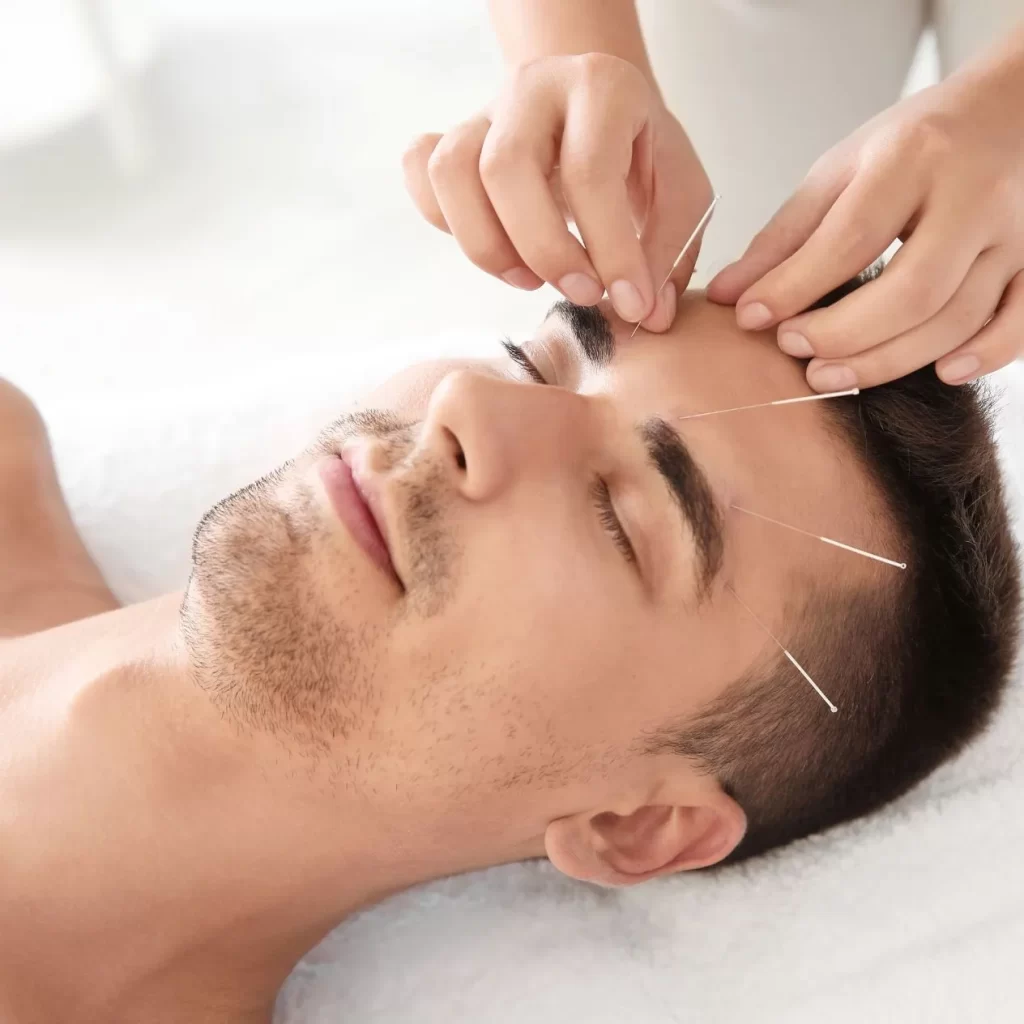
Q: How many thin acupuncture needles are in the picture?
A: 4